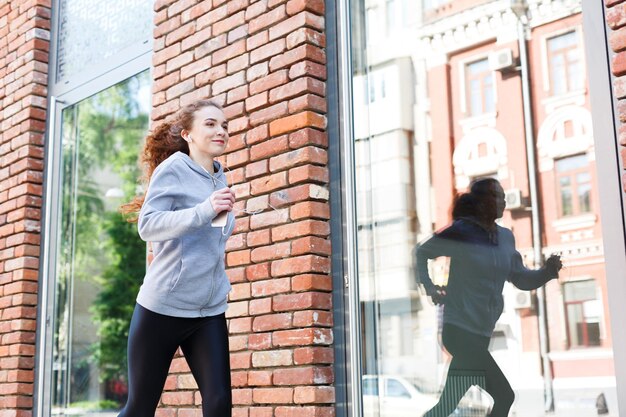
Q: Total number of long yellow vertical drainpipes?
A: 0